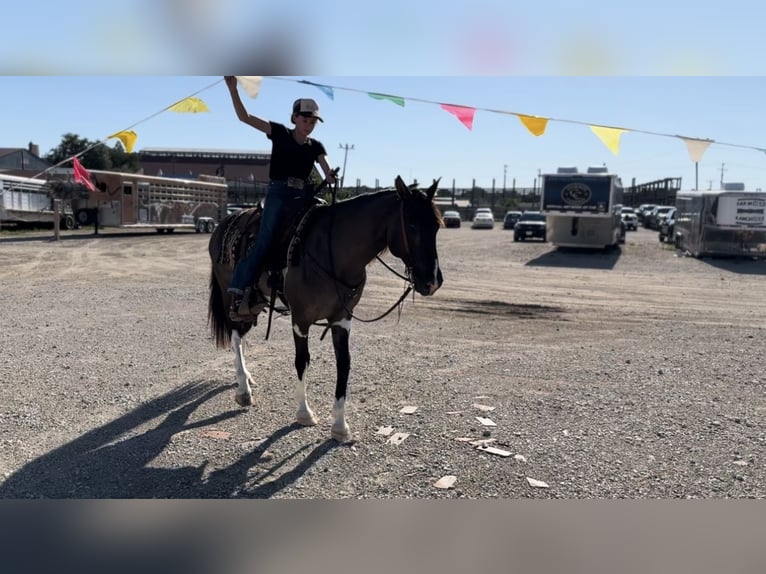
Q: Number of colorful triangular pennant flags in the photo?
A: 10